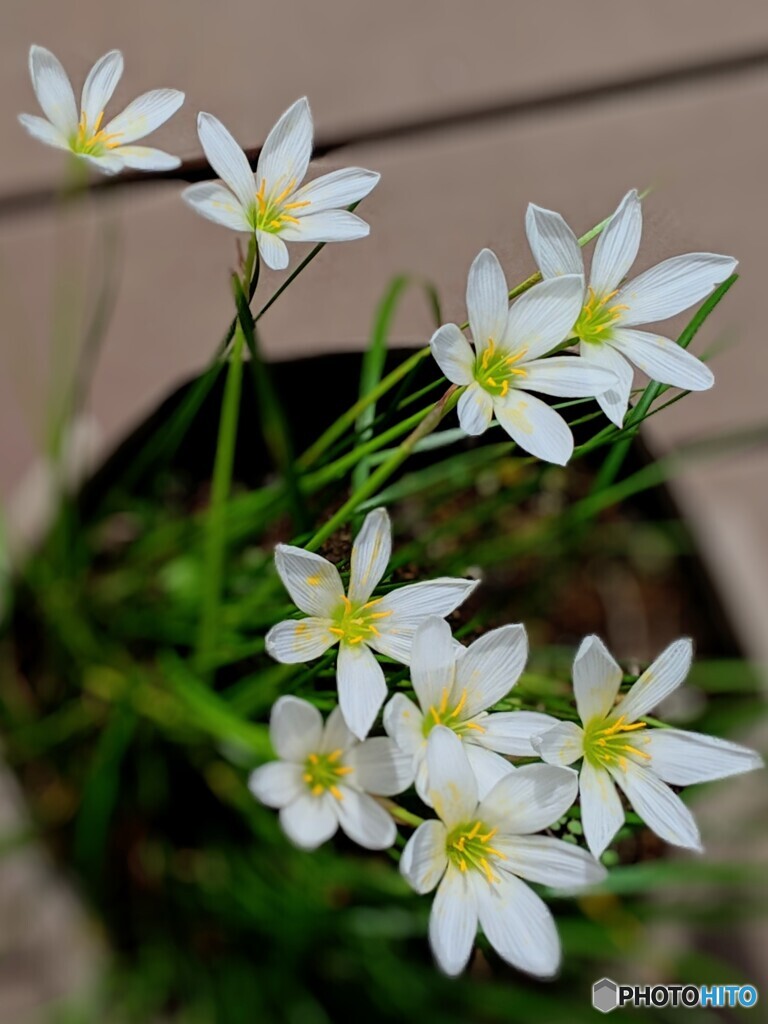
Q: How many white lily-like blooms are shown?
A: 9